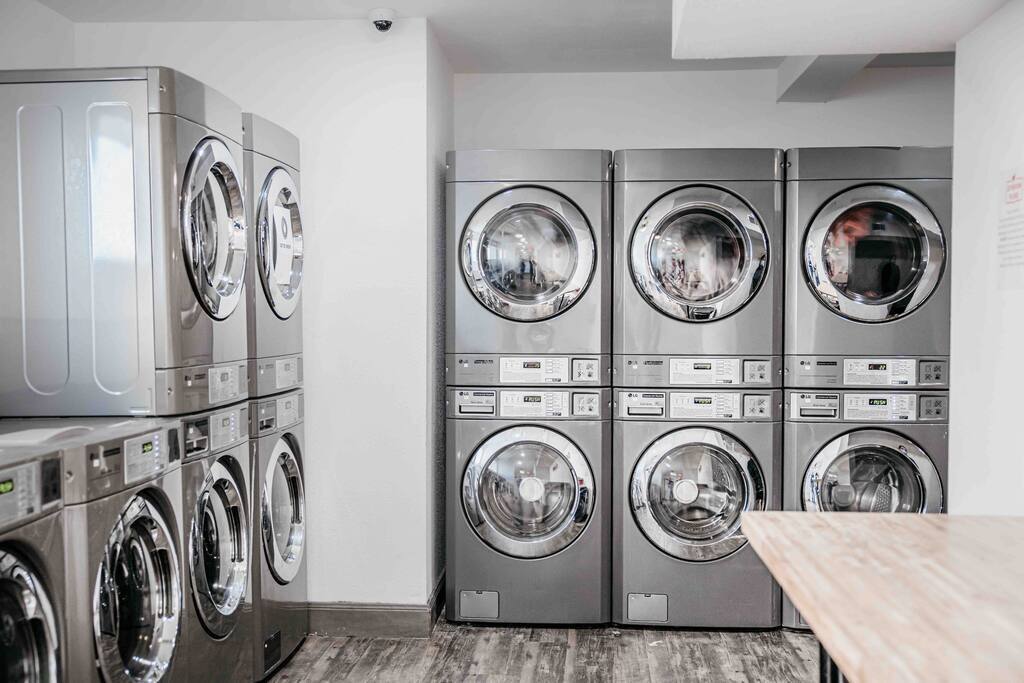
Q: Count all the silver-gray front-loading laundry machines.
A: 12